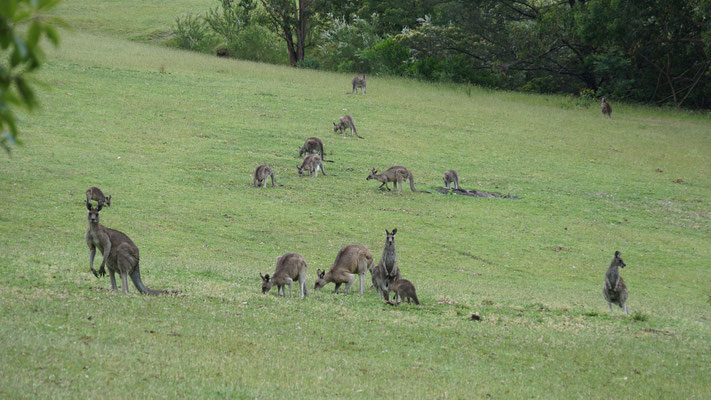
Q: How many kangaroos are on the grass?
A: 15